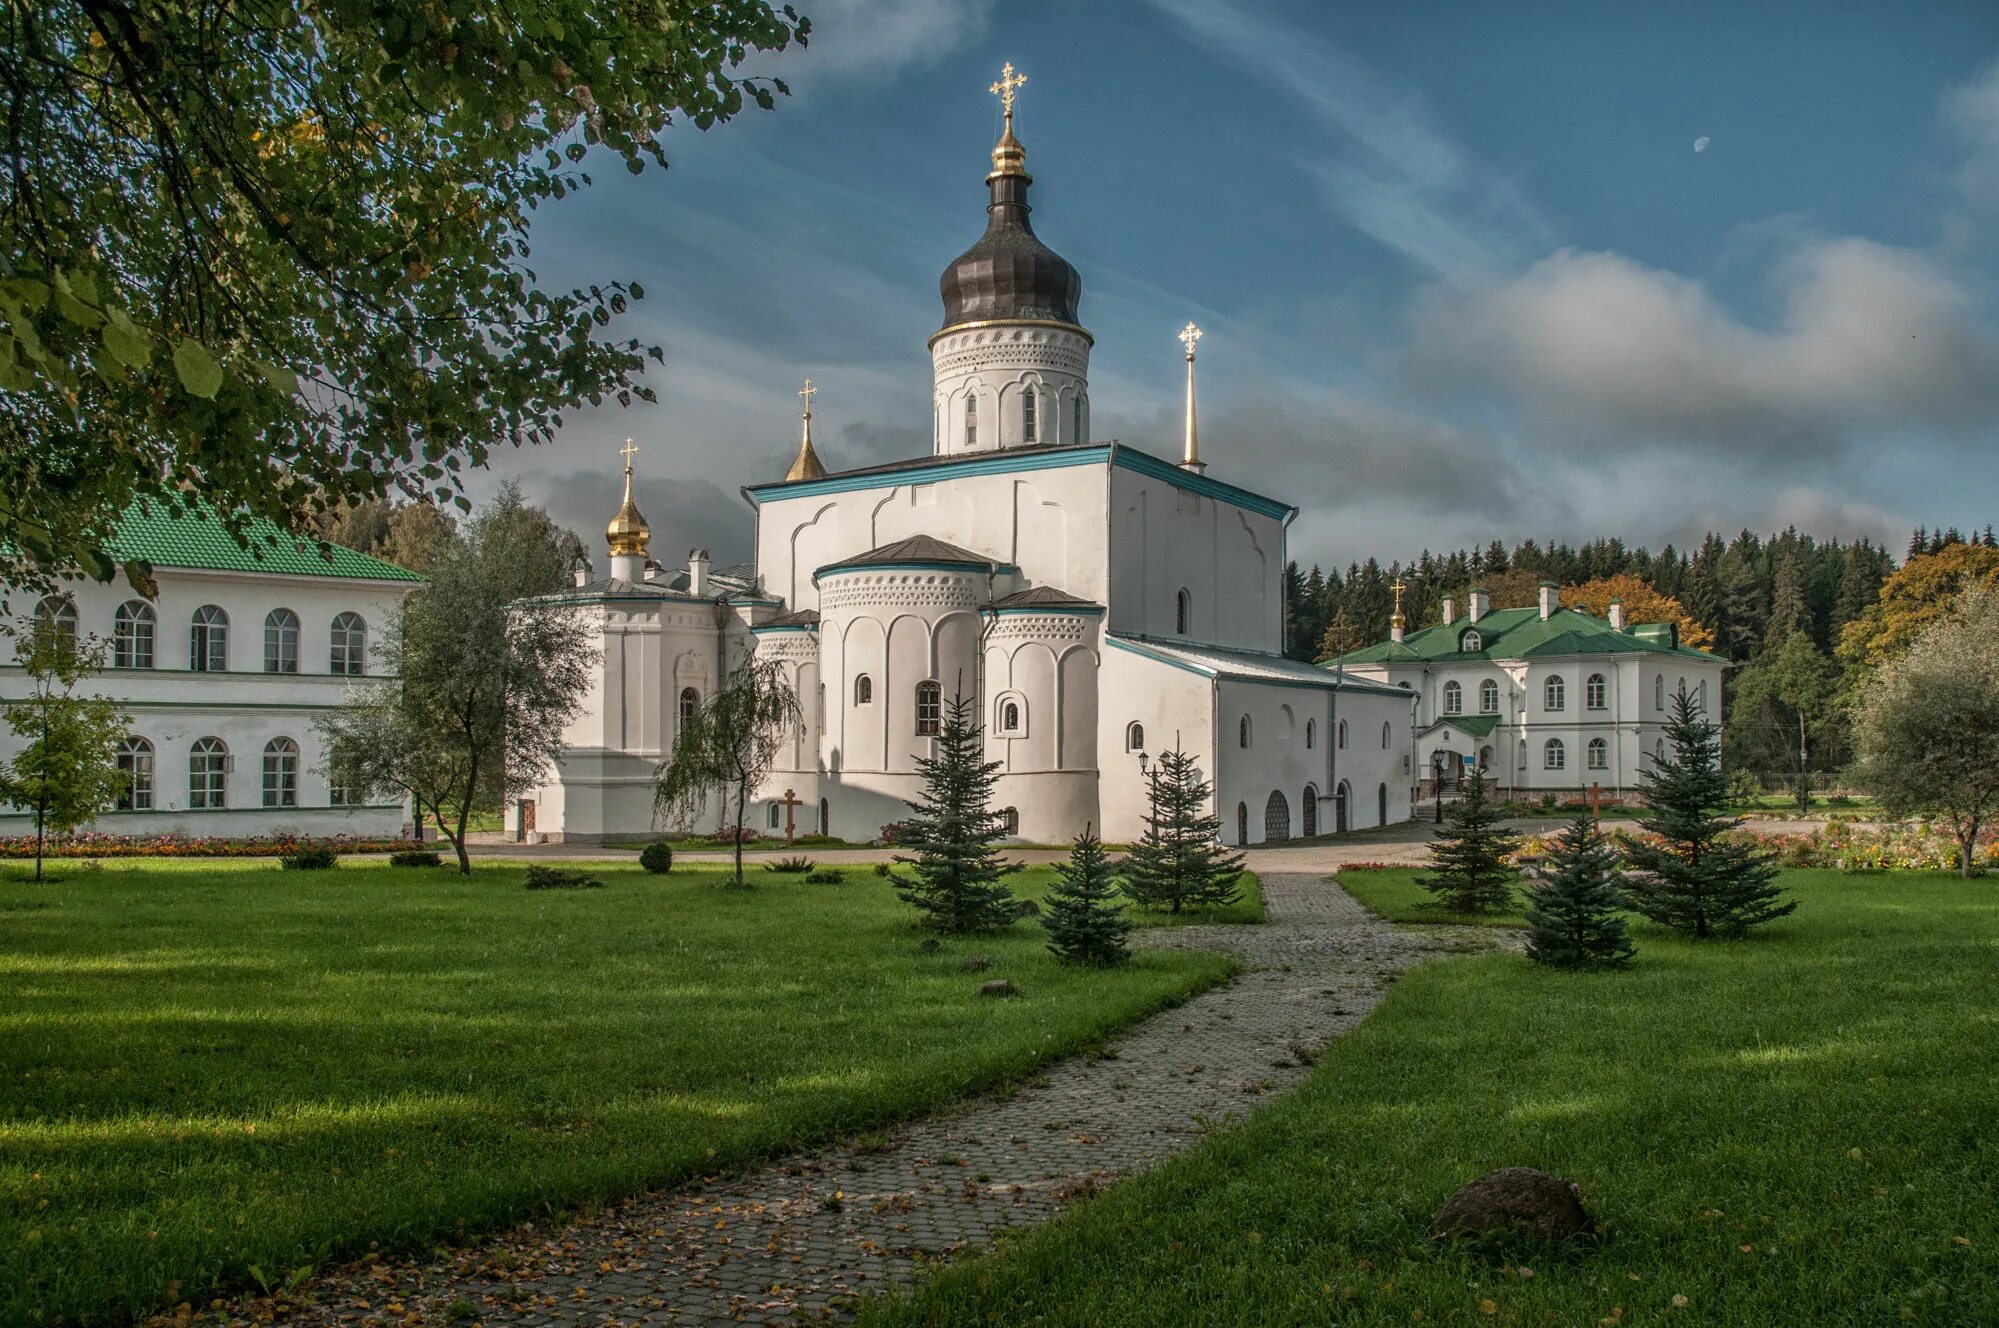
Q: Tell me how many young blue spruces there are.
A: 6